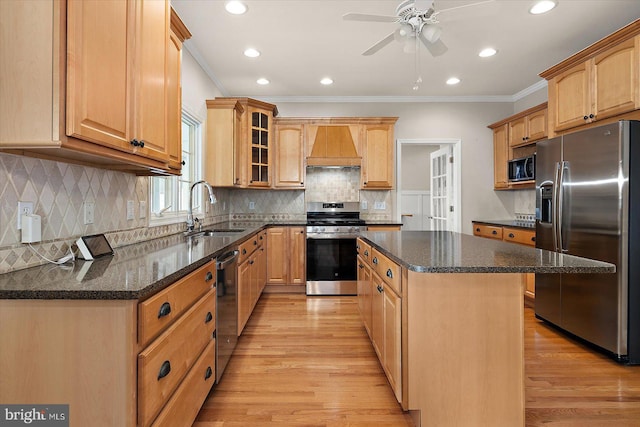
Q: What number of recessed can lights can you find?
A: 7